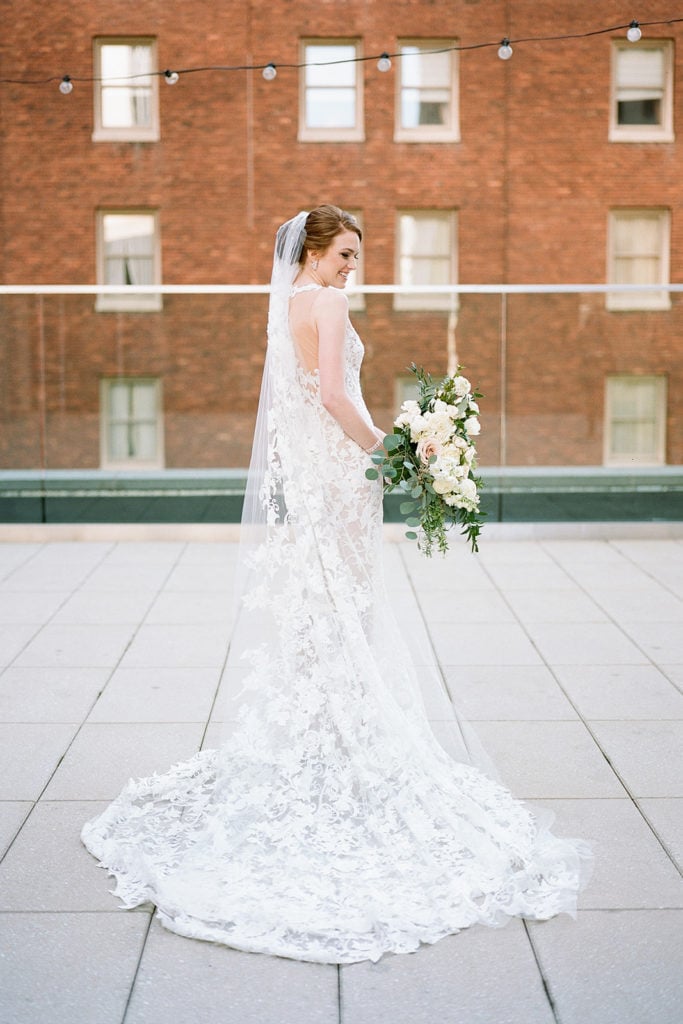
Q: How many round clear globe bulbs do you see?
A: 6